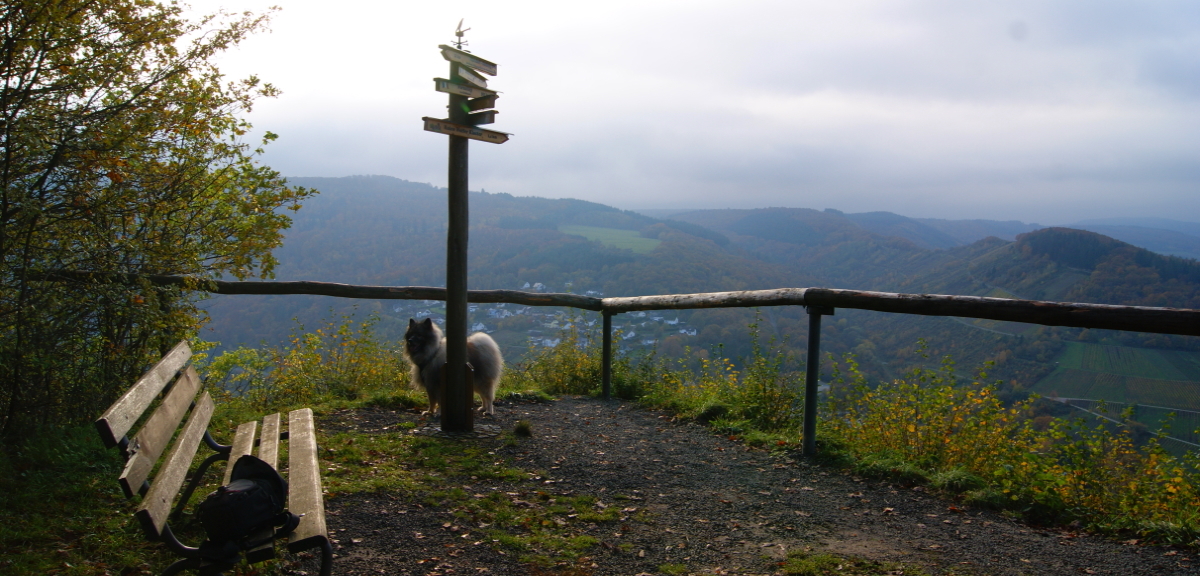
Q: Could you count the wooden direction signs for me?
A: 6